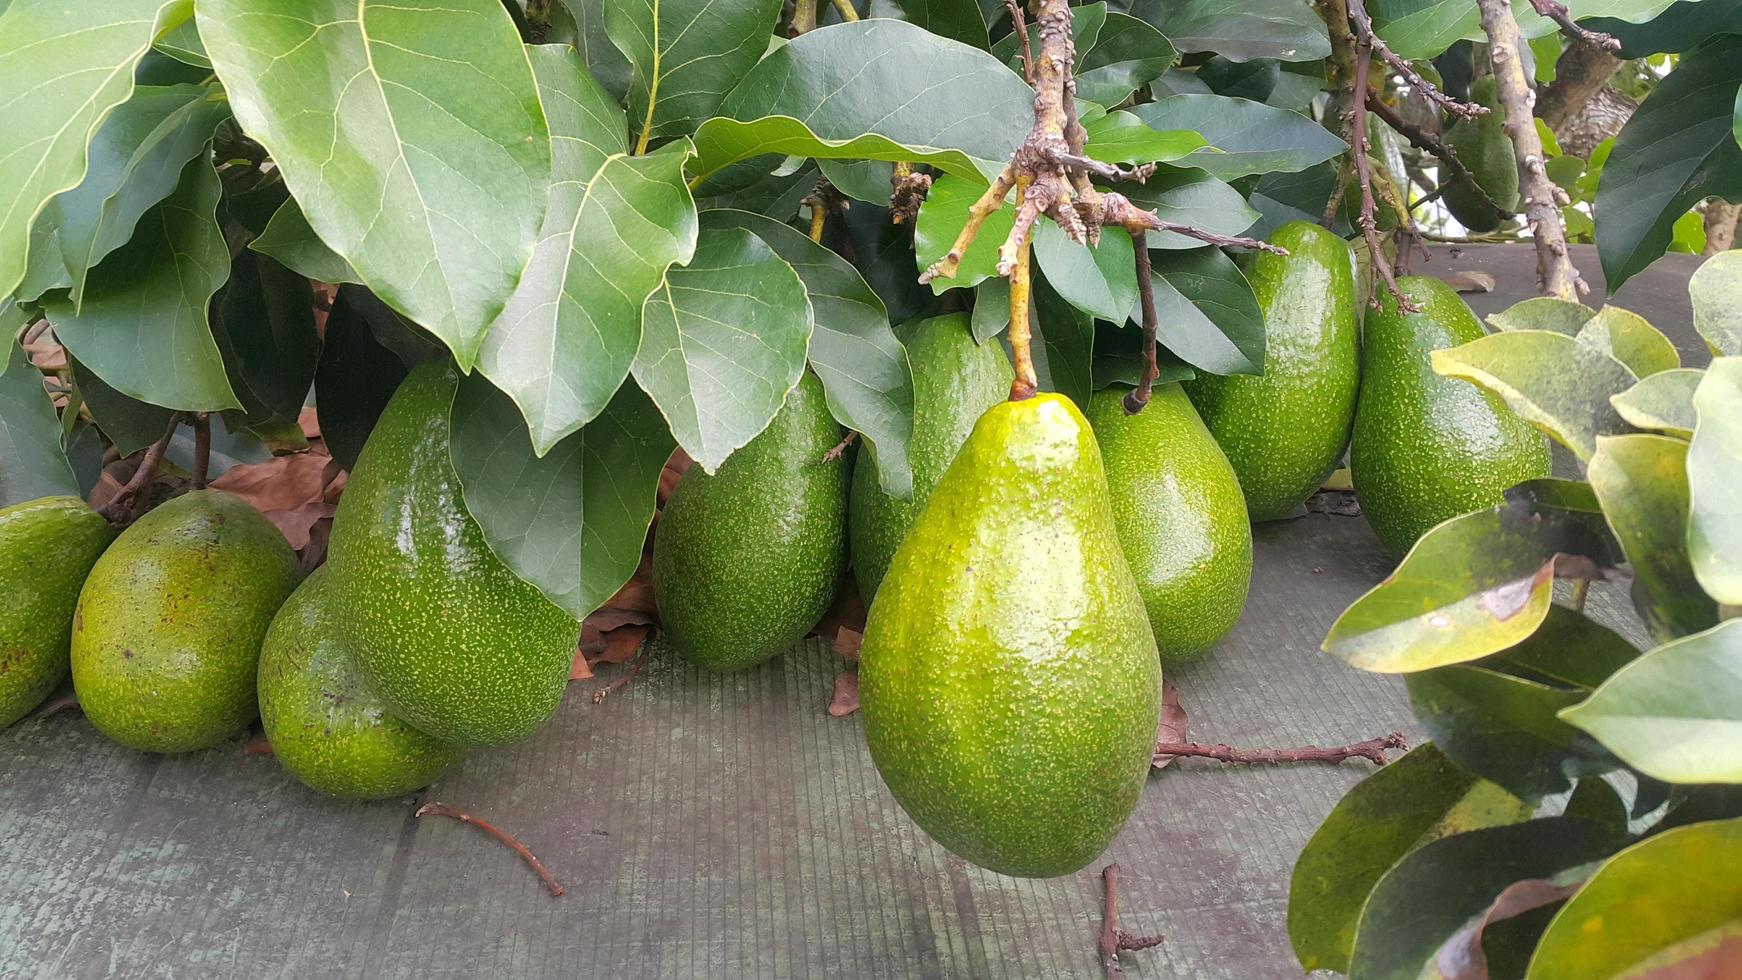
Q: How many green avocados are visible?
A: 11